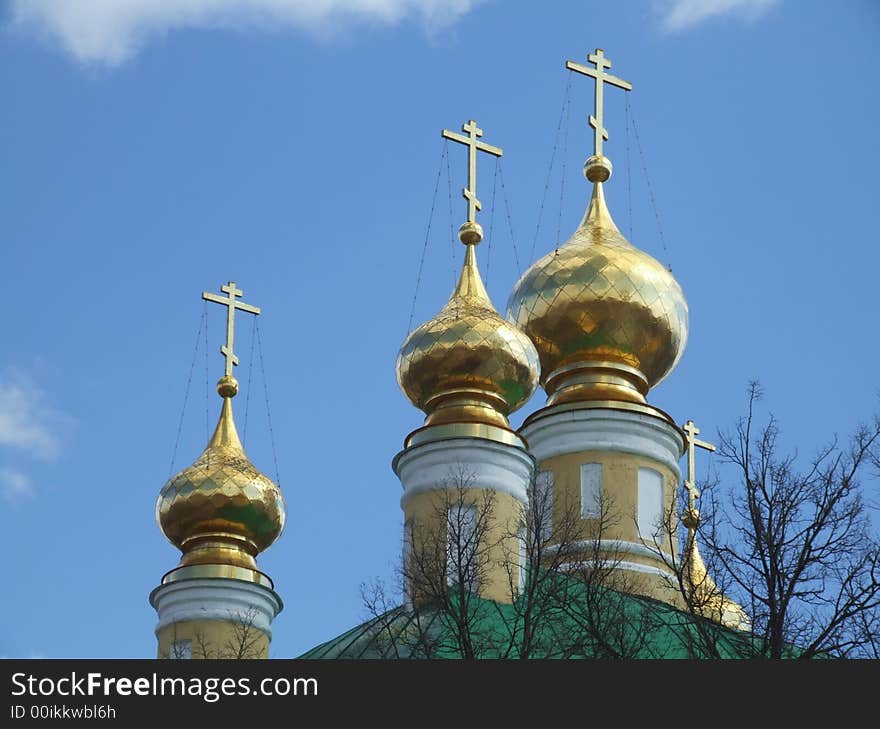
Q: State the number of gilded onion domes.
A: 4